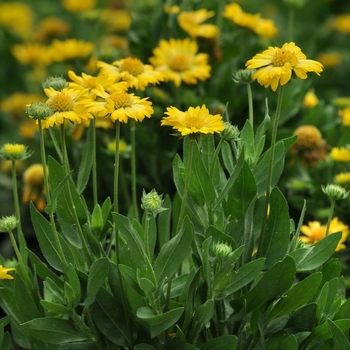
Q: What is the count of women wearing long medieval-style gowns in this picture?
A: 0